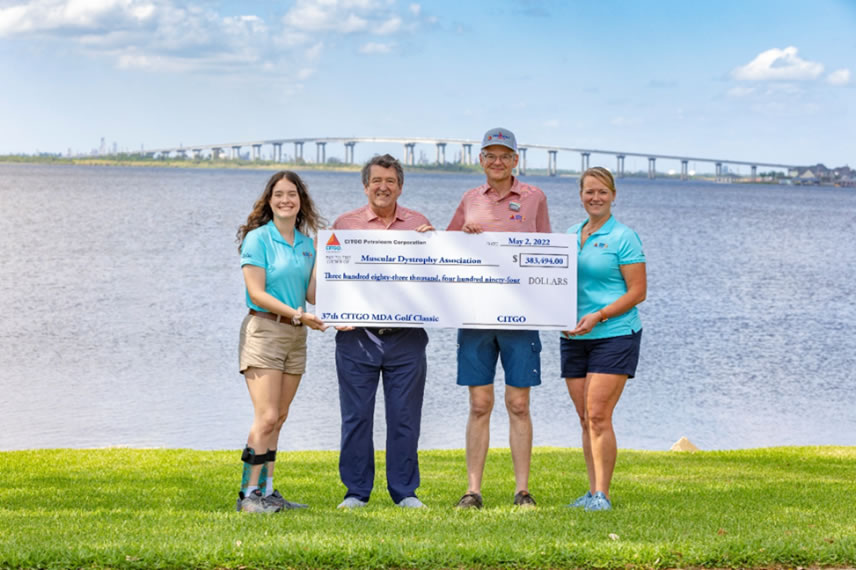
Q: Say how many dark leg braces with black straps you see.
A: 2